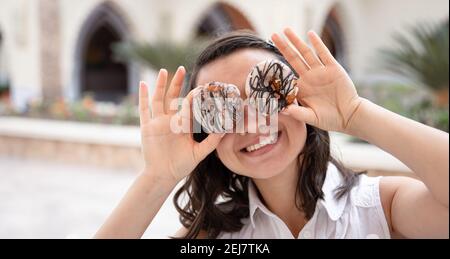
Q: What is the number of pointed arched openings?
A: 3